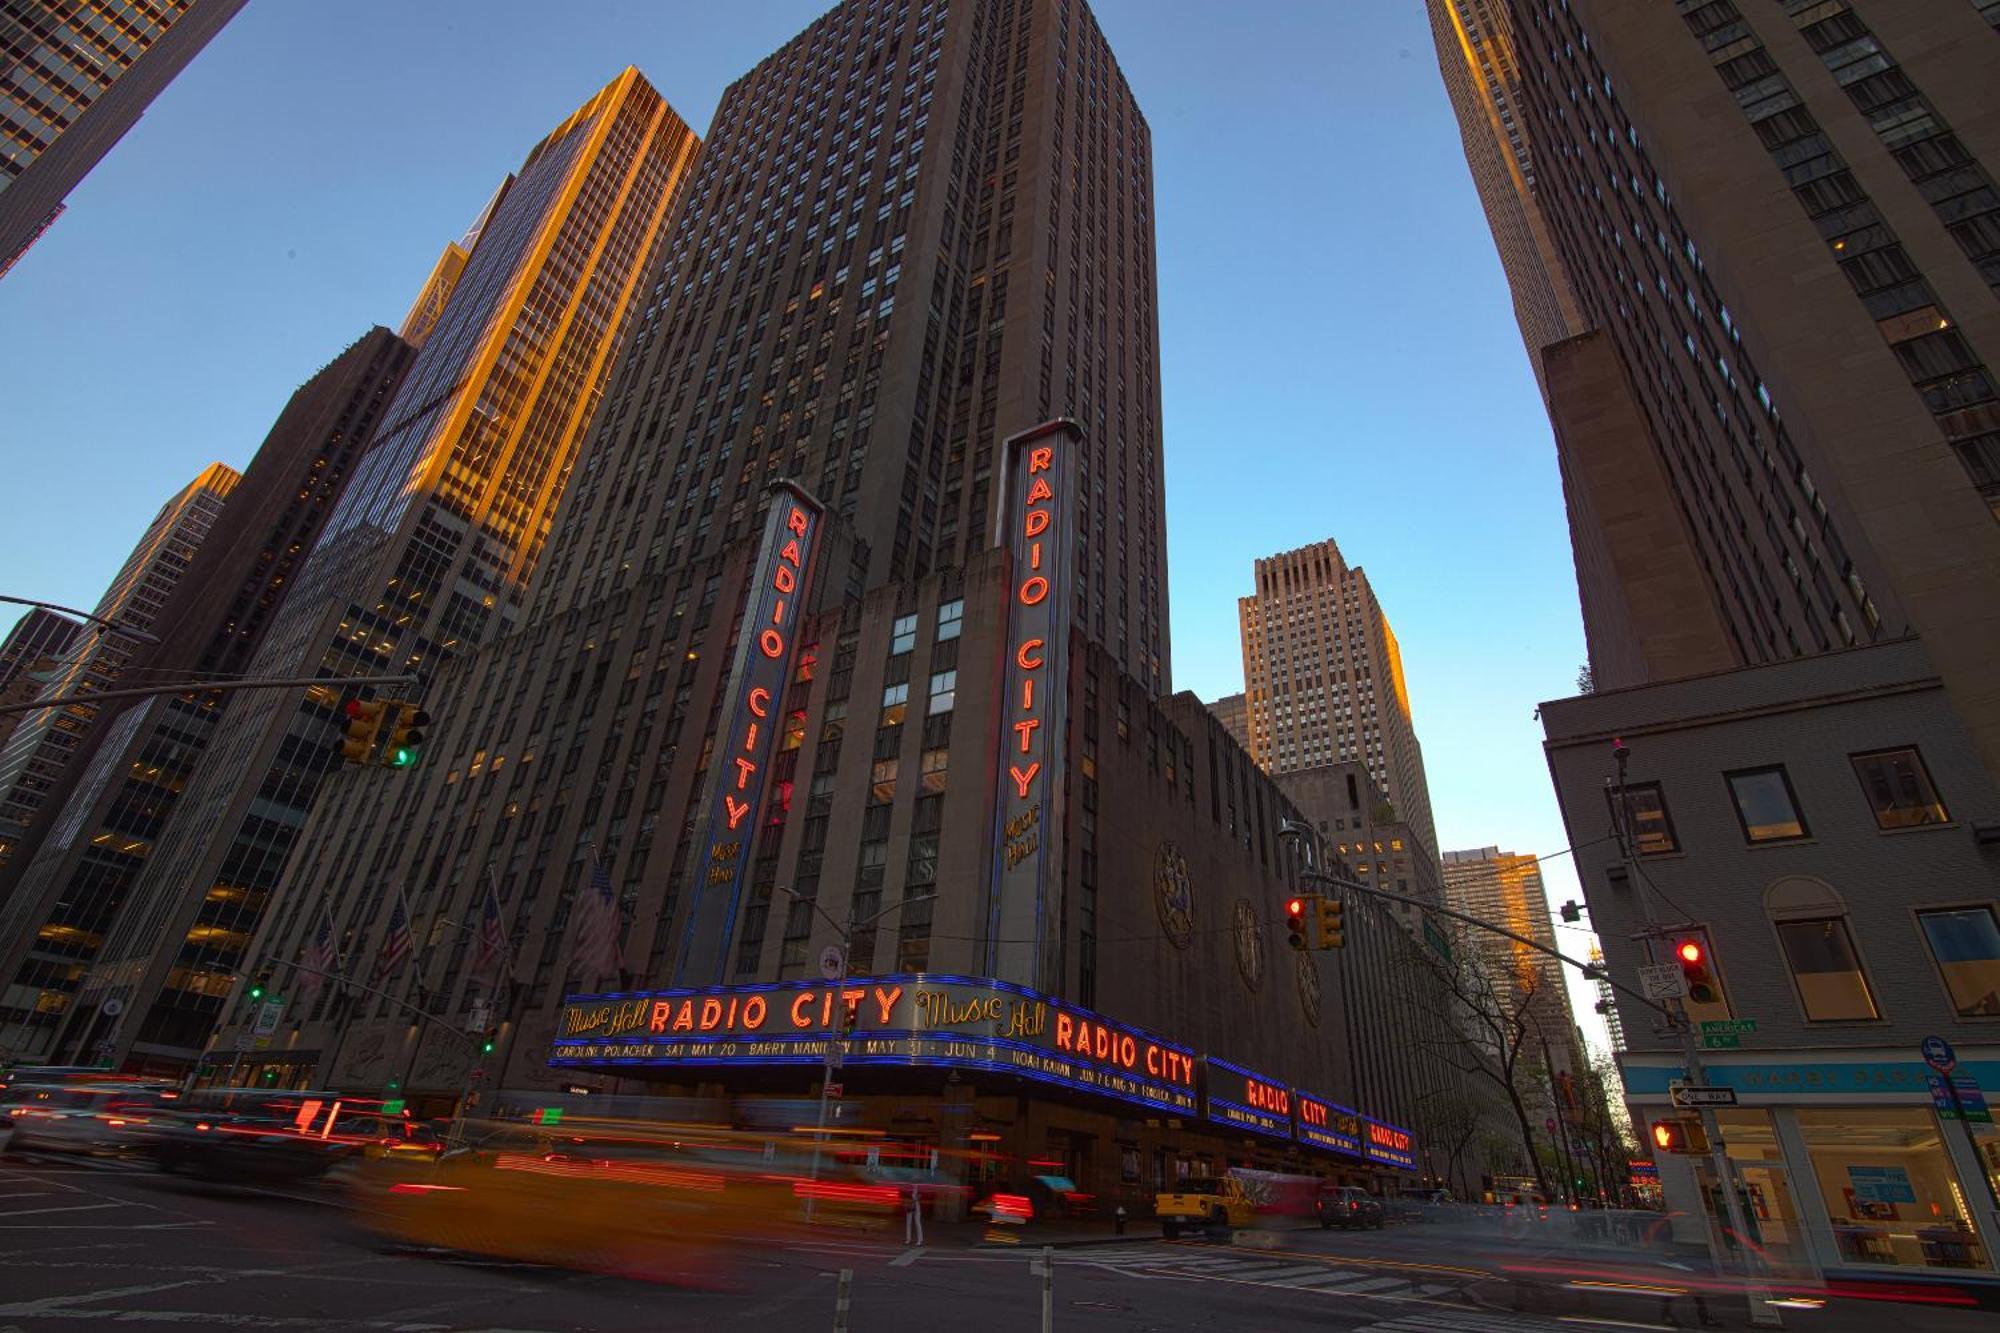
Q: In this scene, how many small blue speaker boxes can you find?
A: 0